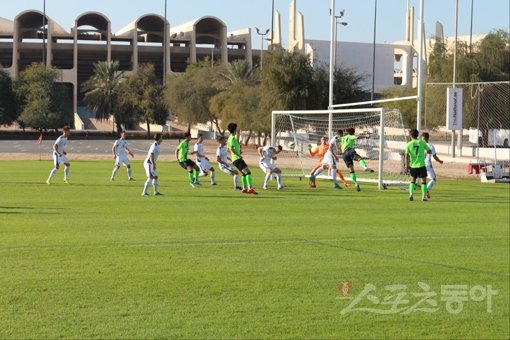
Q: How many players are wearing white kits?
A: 8